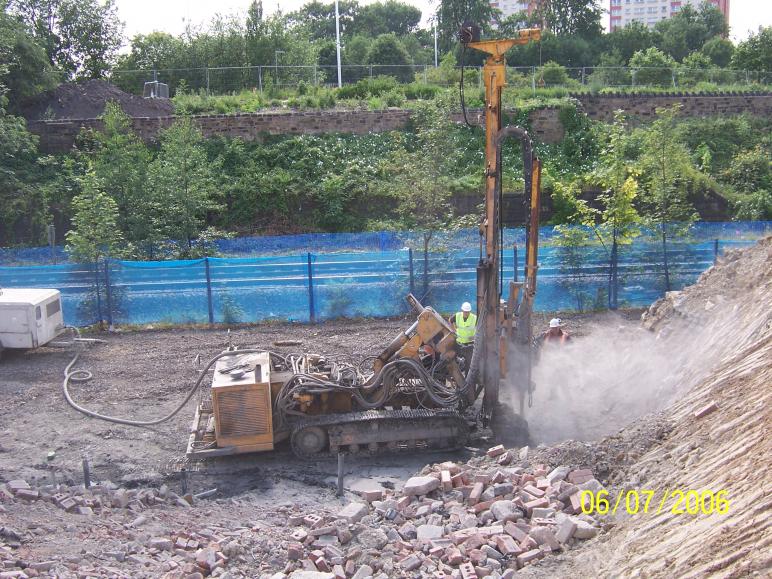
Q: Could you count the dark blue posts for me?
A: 7